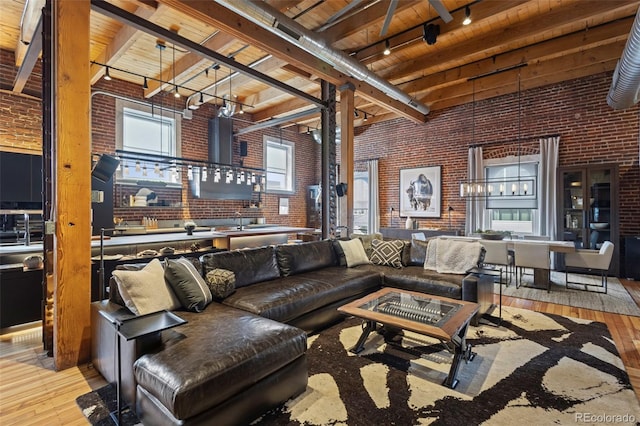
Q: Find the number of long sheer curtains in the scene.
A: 3